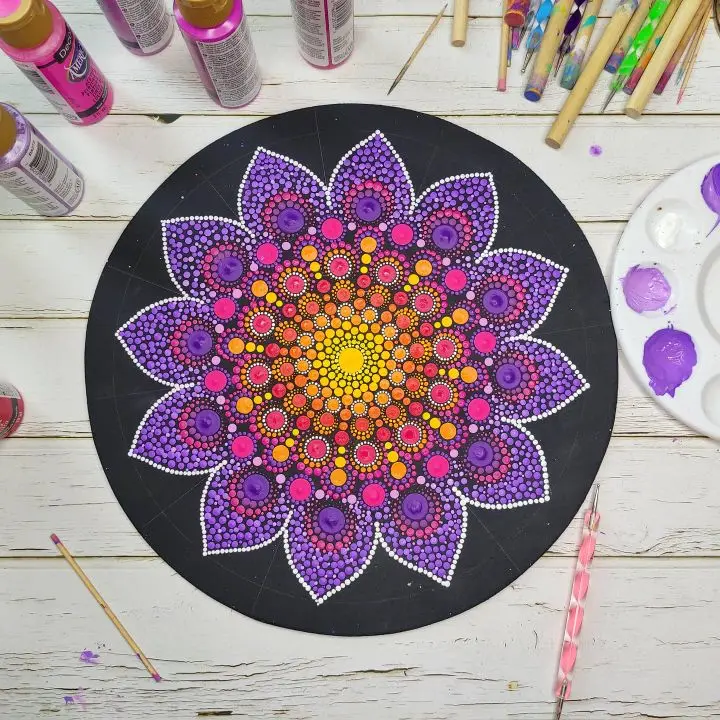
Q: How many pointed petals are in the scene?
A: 12